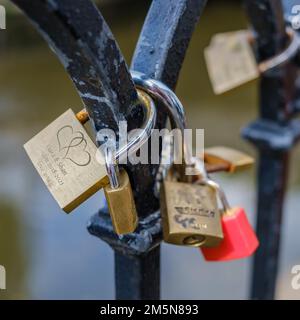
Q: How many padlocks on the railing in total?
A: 6